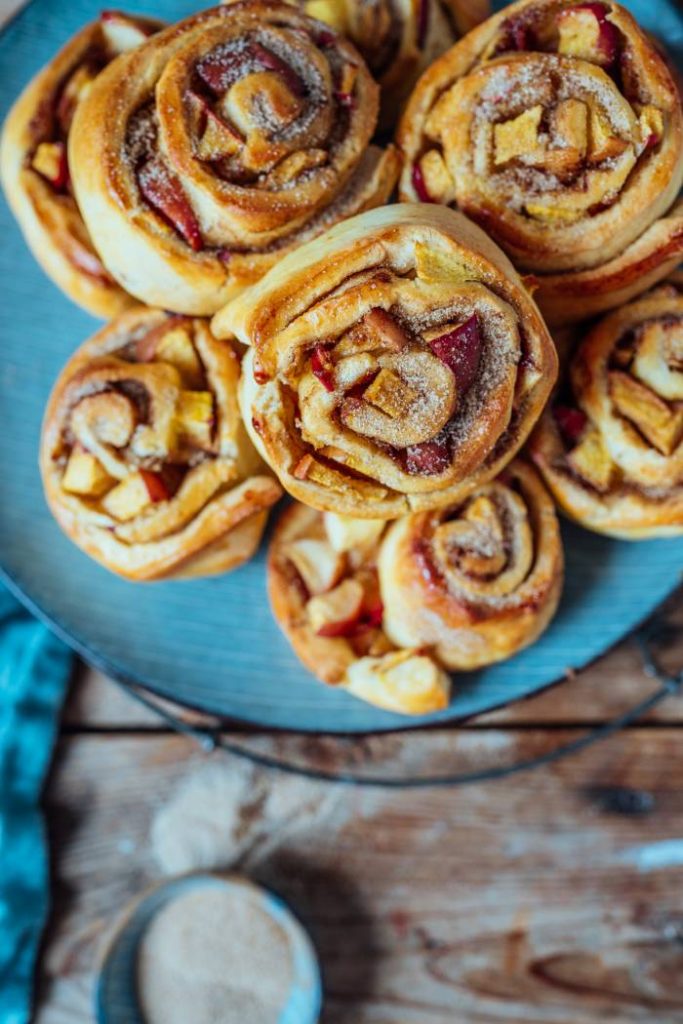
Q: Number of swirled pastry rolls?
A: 8